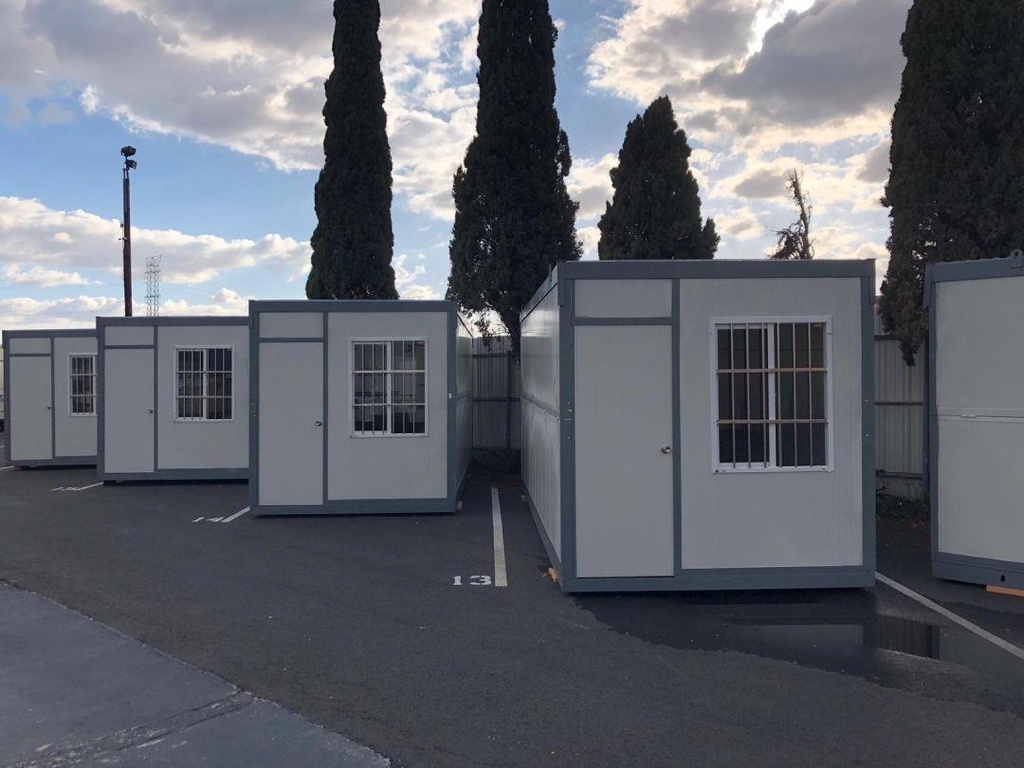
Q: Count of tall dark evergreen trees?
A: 4